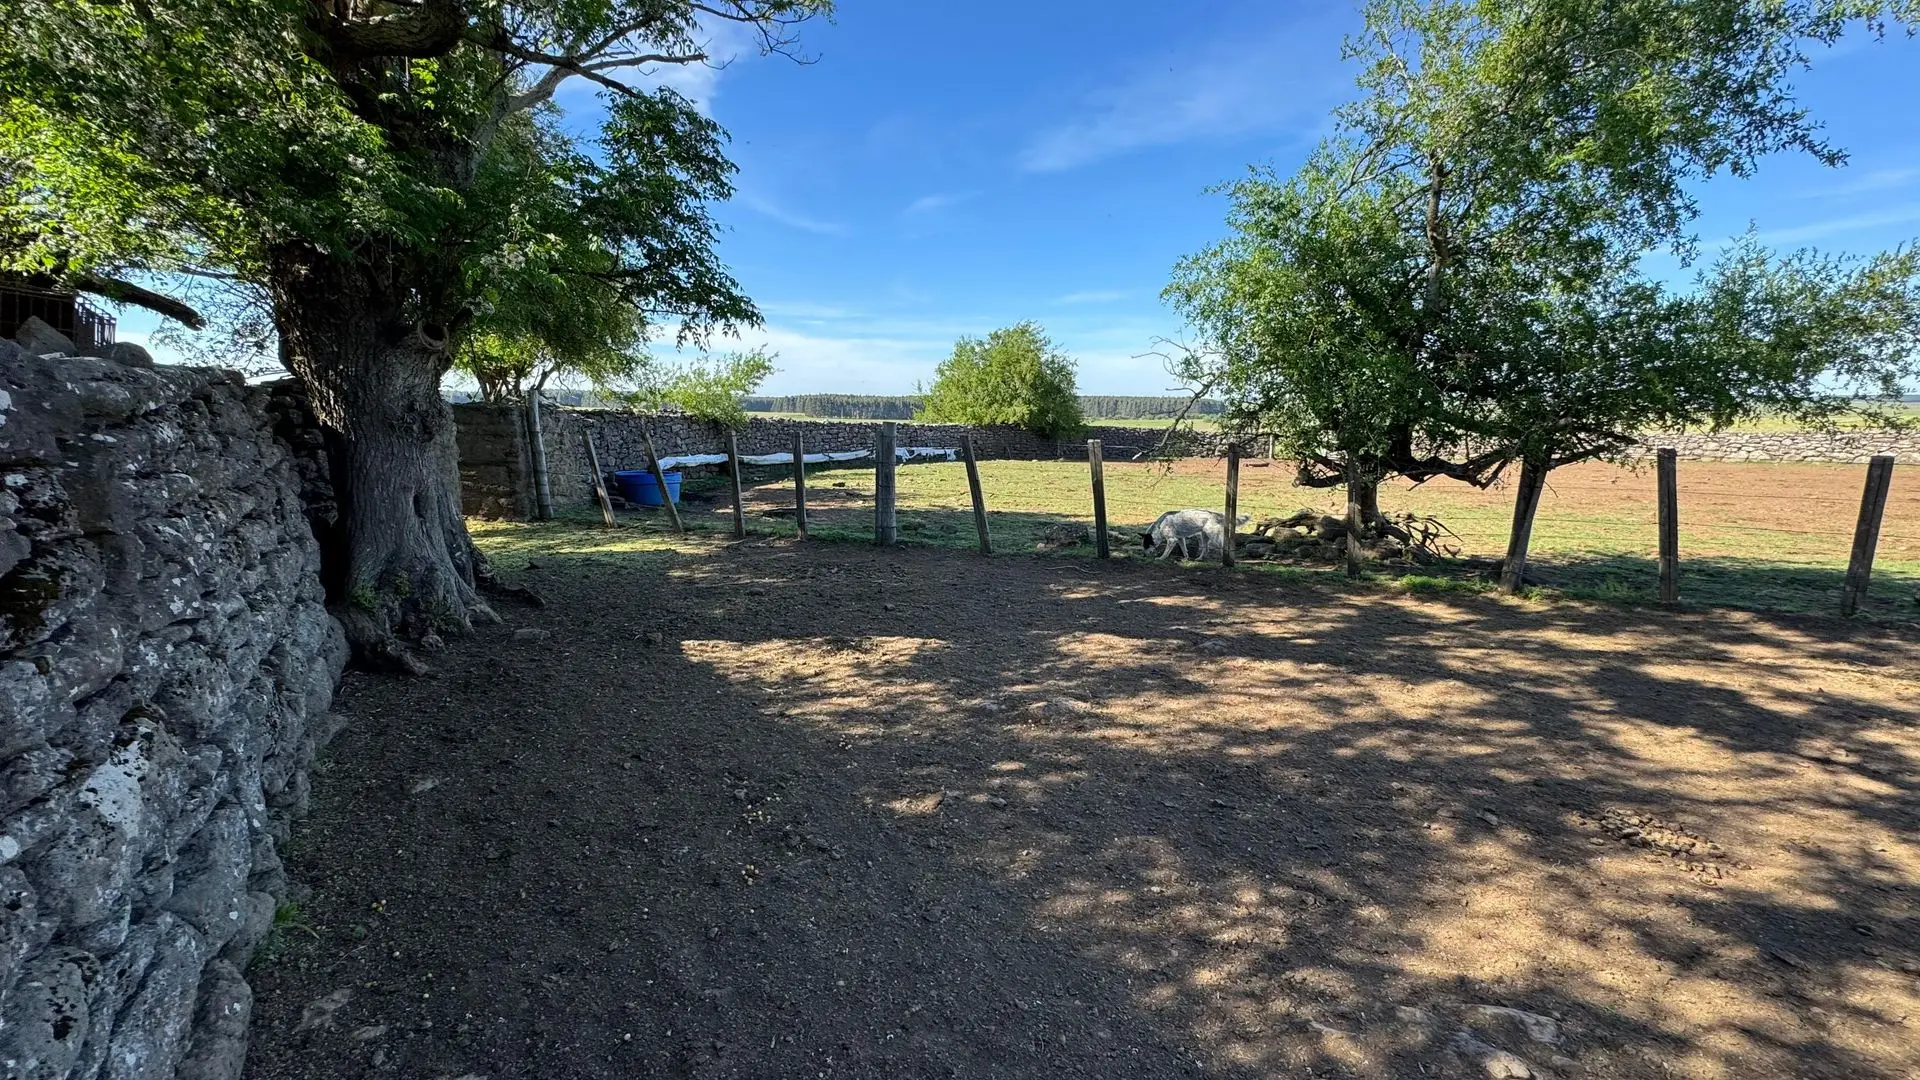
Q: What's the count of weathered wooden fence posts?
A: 13